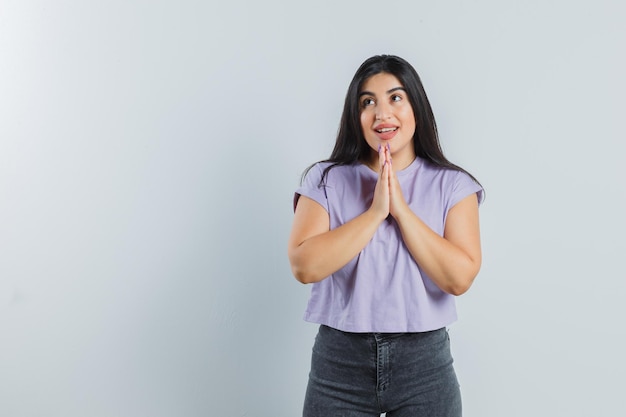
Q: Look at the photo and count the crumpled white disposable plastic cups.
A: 0